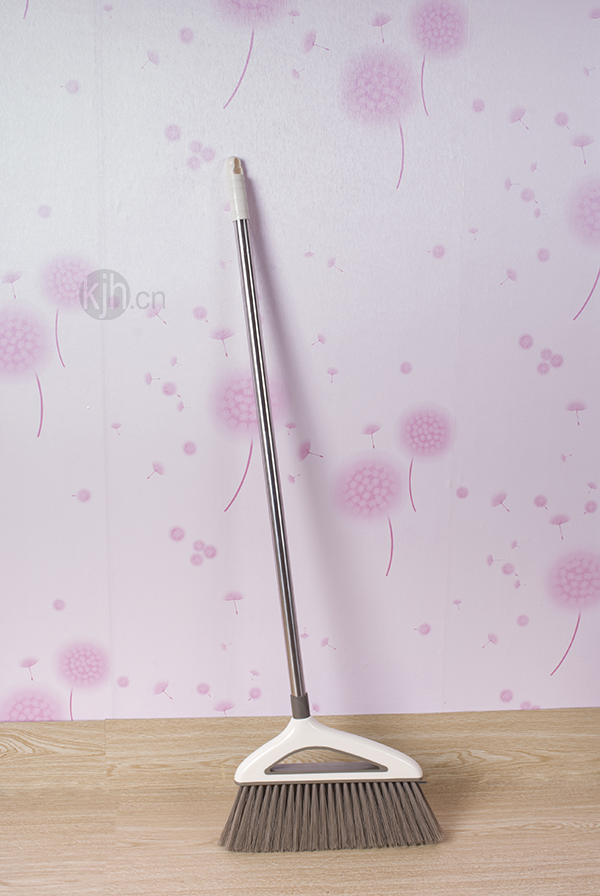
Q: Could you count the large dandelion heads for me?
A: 12